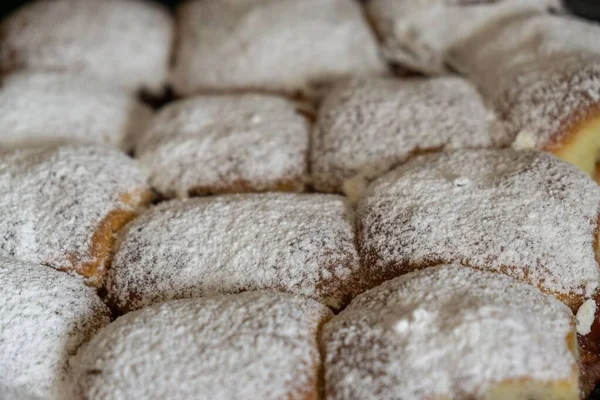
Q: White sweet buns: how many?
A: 13